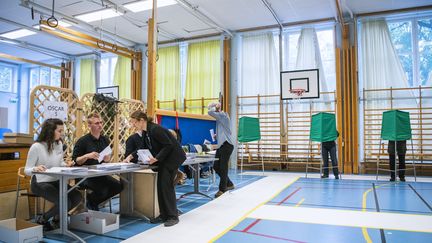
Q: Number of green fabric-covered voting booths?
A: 3